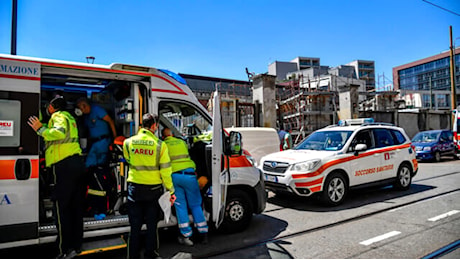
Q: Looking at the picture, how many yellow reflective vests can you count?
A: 3